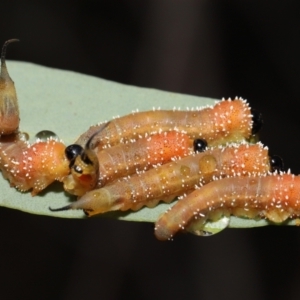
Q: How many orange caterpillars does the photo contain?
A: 5